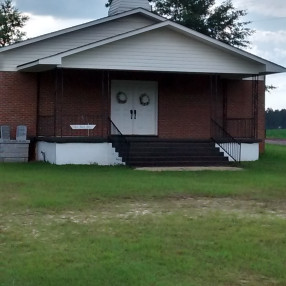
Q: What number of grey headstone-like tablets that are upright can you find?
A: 2